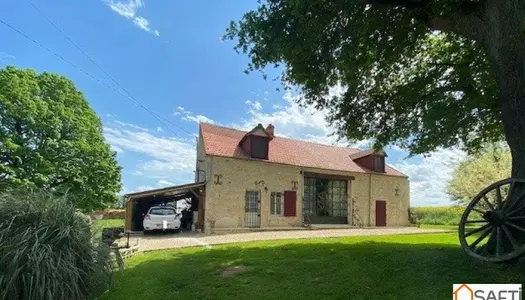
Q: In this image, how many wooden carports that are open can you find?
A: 1